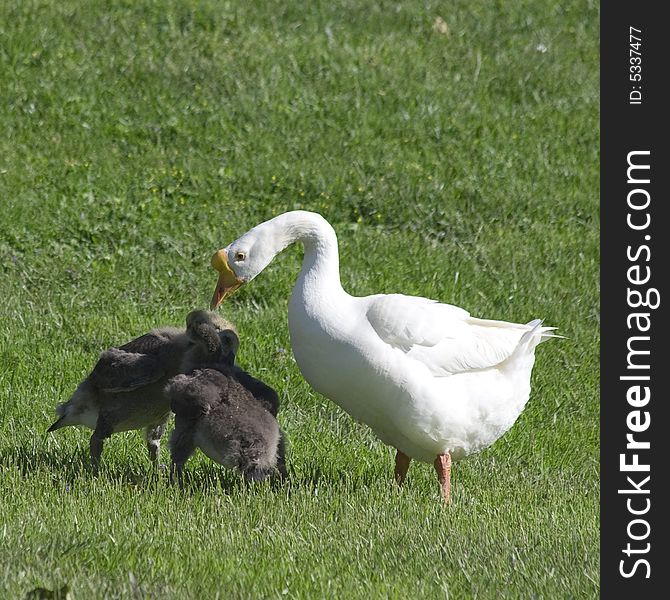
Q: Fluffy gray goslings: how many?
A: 2